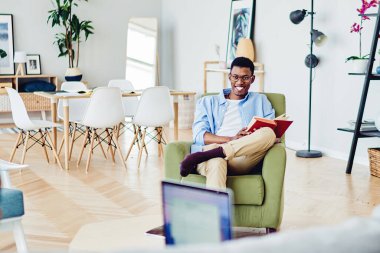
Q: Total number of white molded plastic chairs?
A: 5